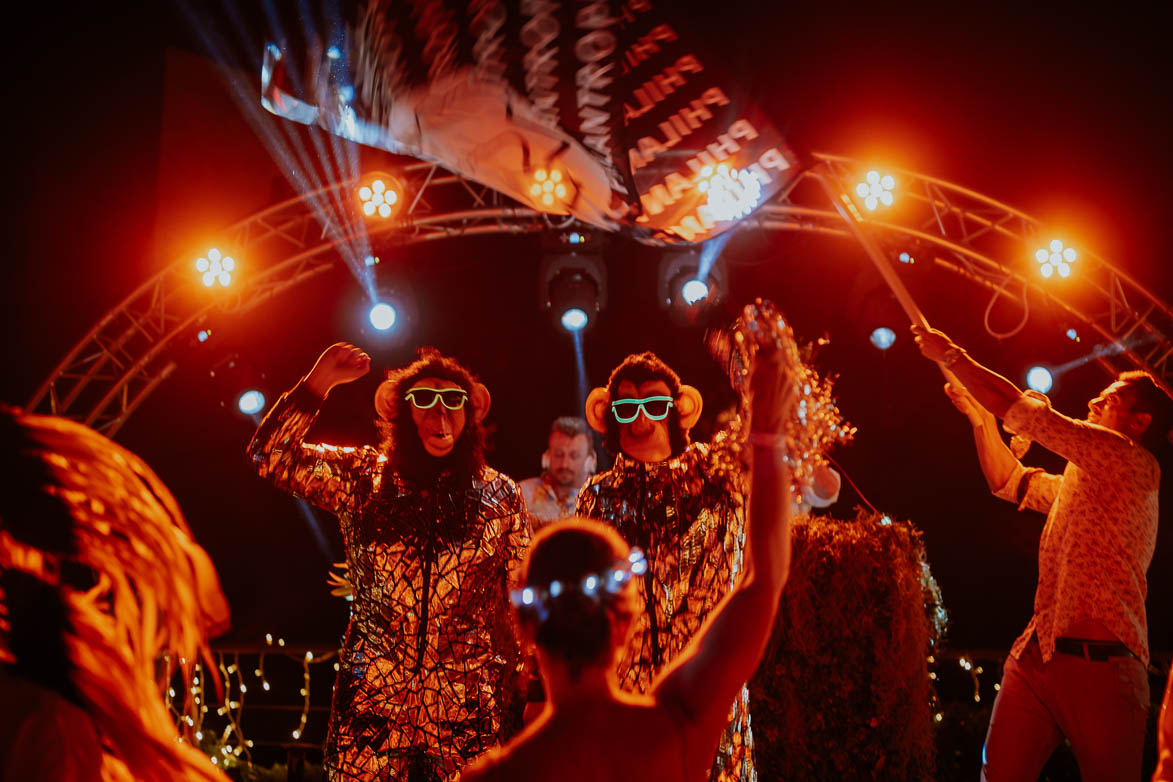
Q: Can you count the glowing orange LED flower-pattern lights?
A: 6